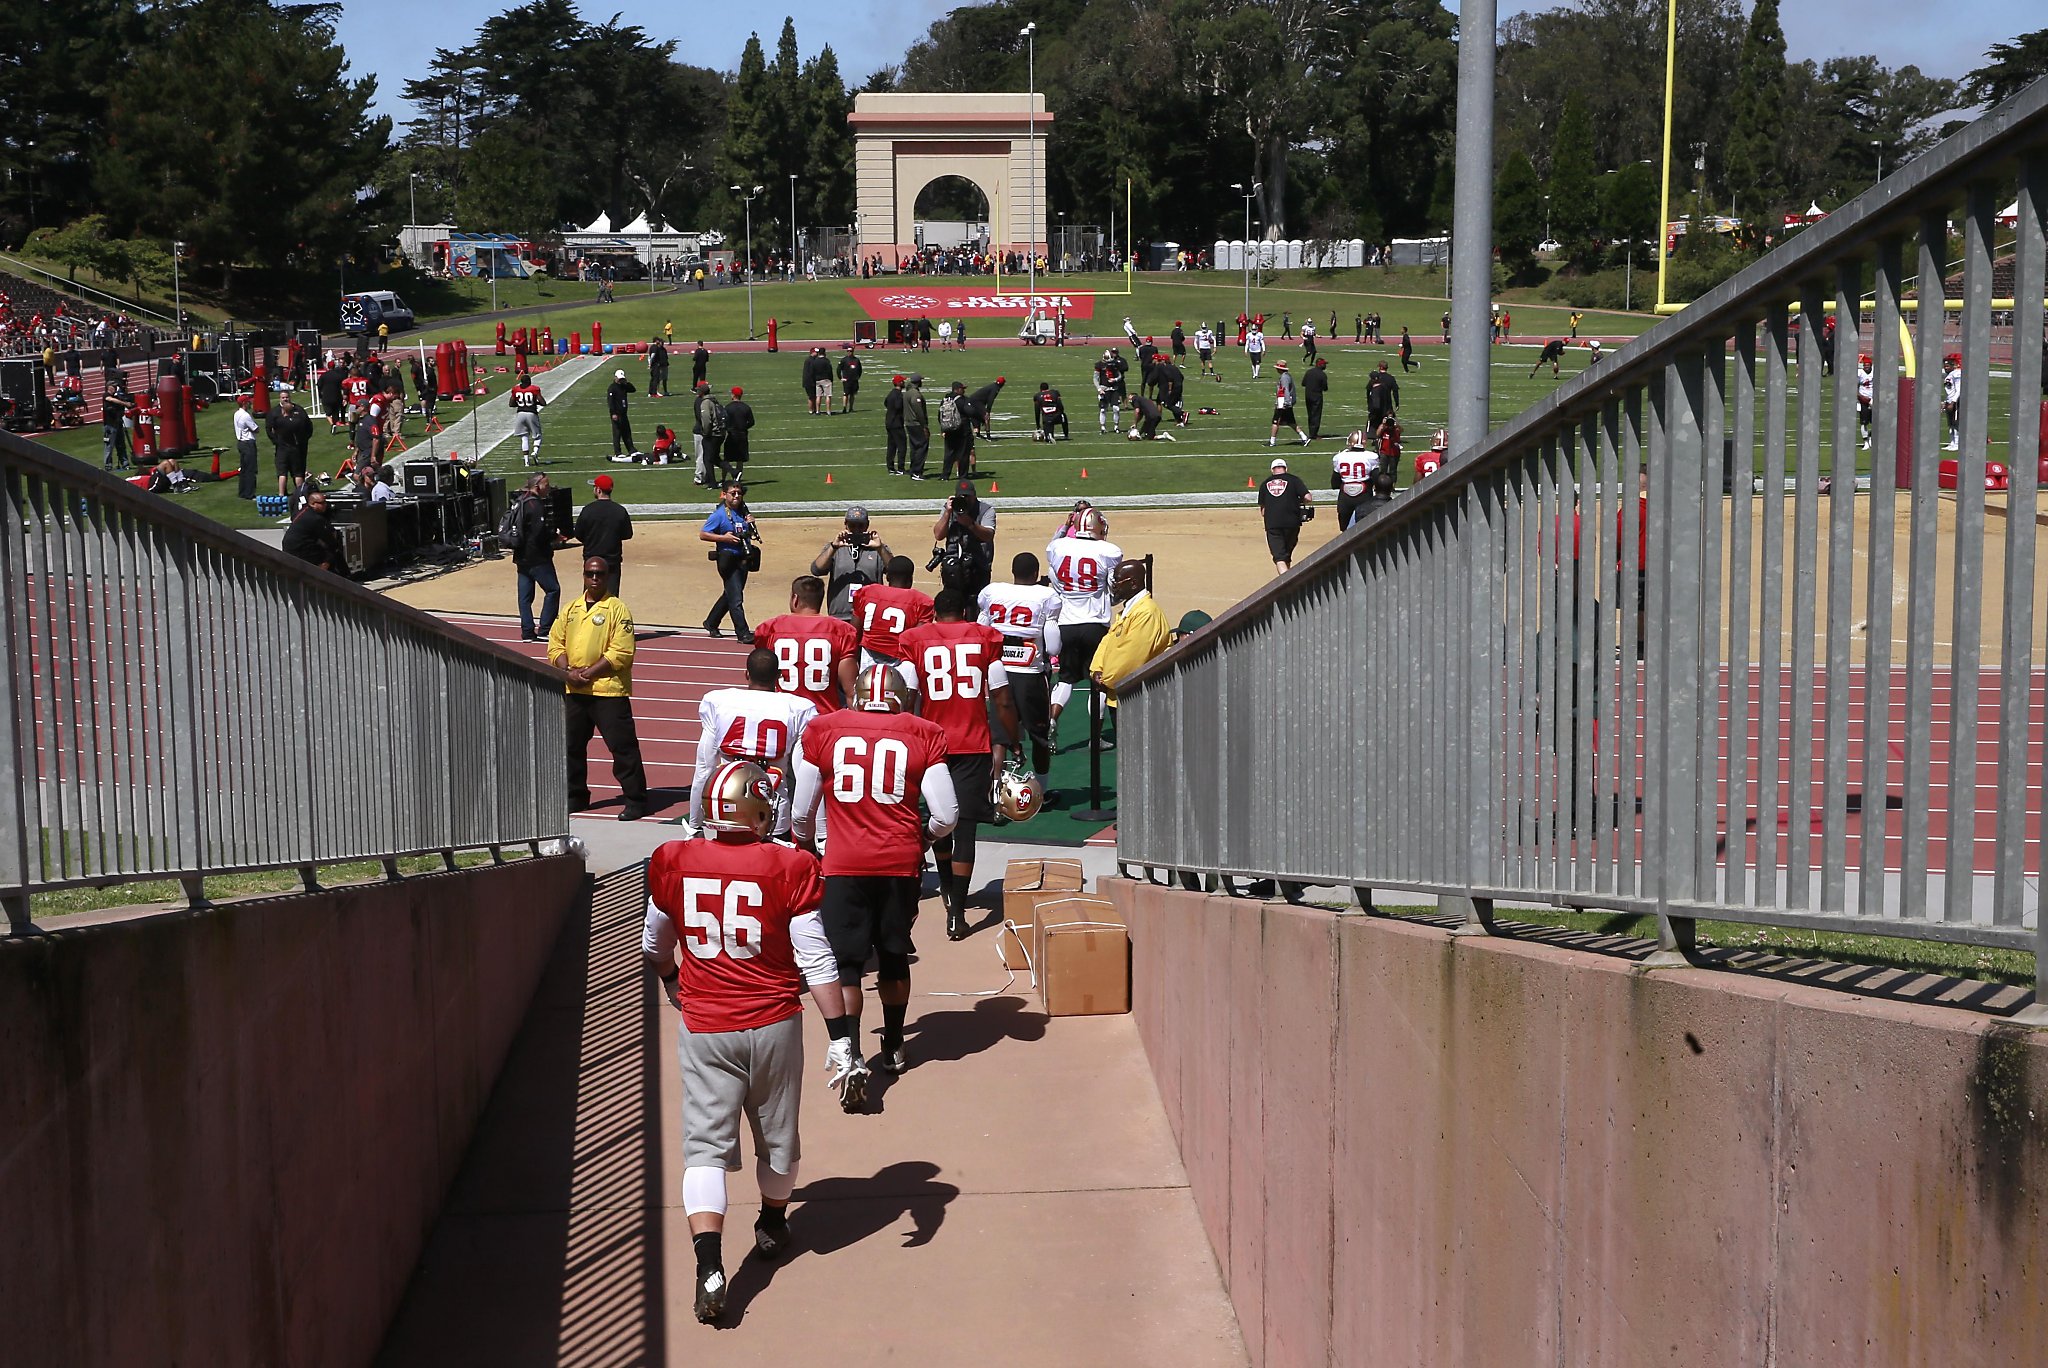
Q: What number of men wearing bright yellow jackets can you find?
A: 2